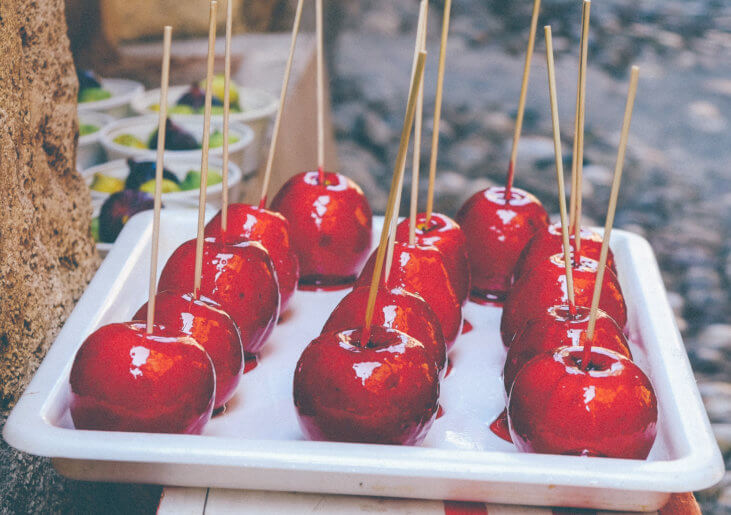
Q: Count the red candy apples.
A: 14